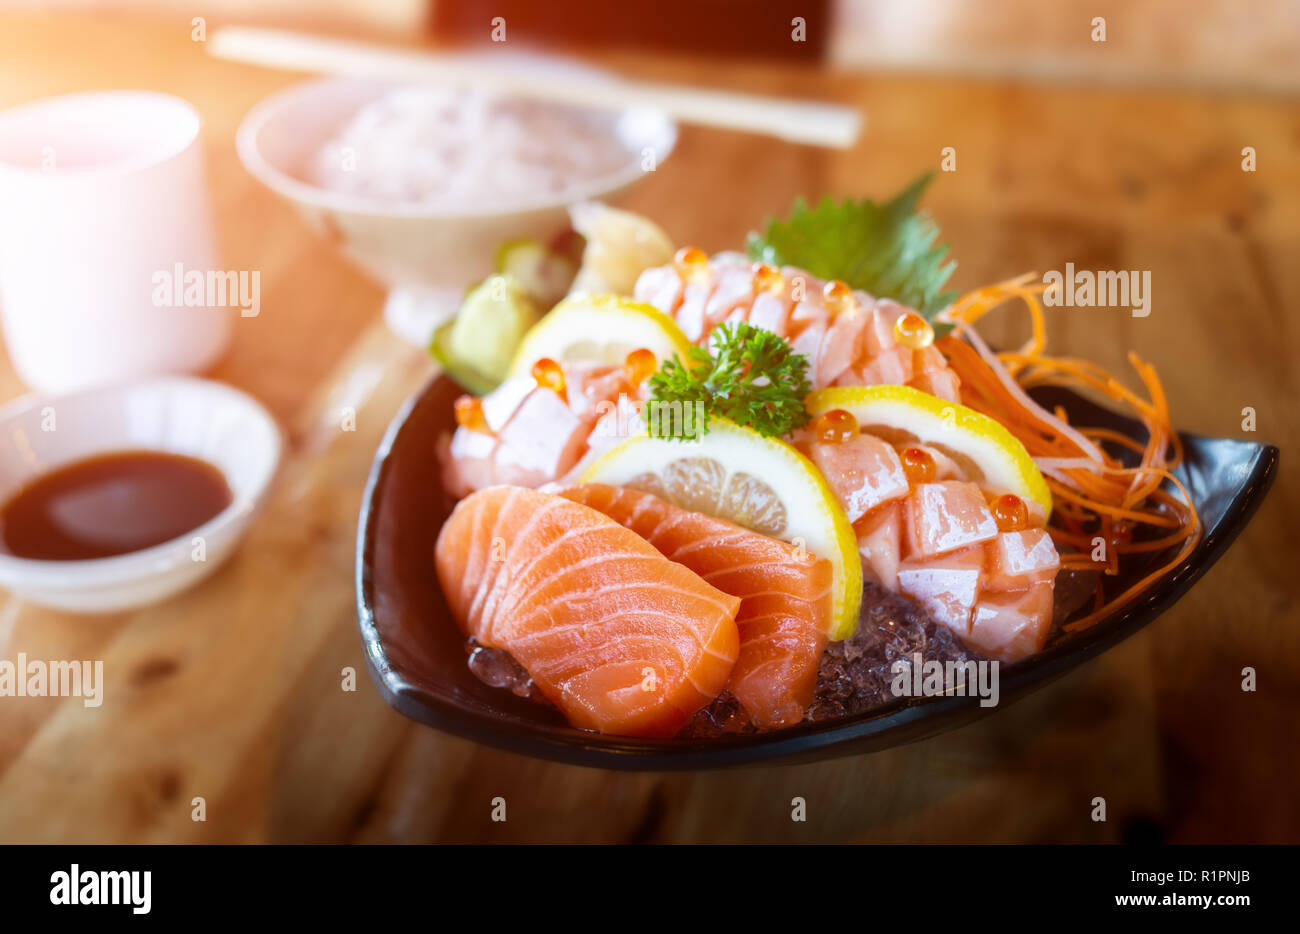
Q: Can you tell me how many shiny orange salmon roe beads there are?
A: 10